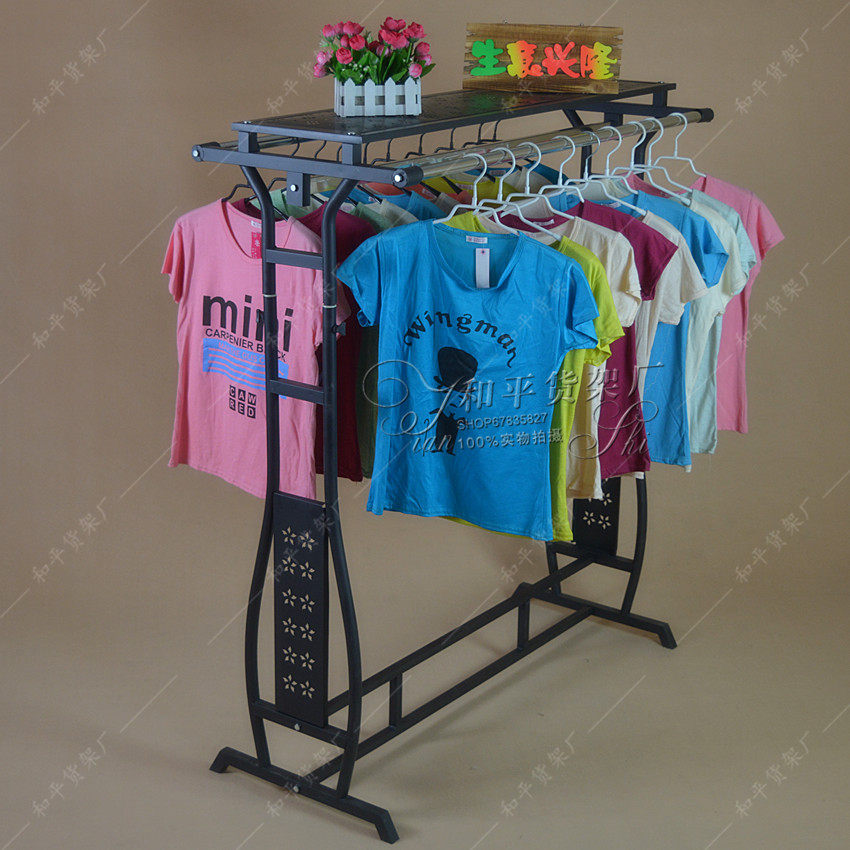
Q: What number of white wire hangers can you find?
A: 9